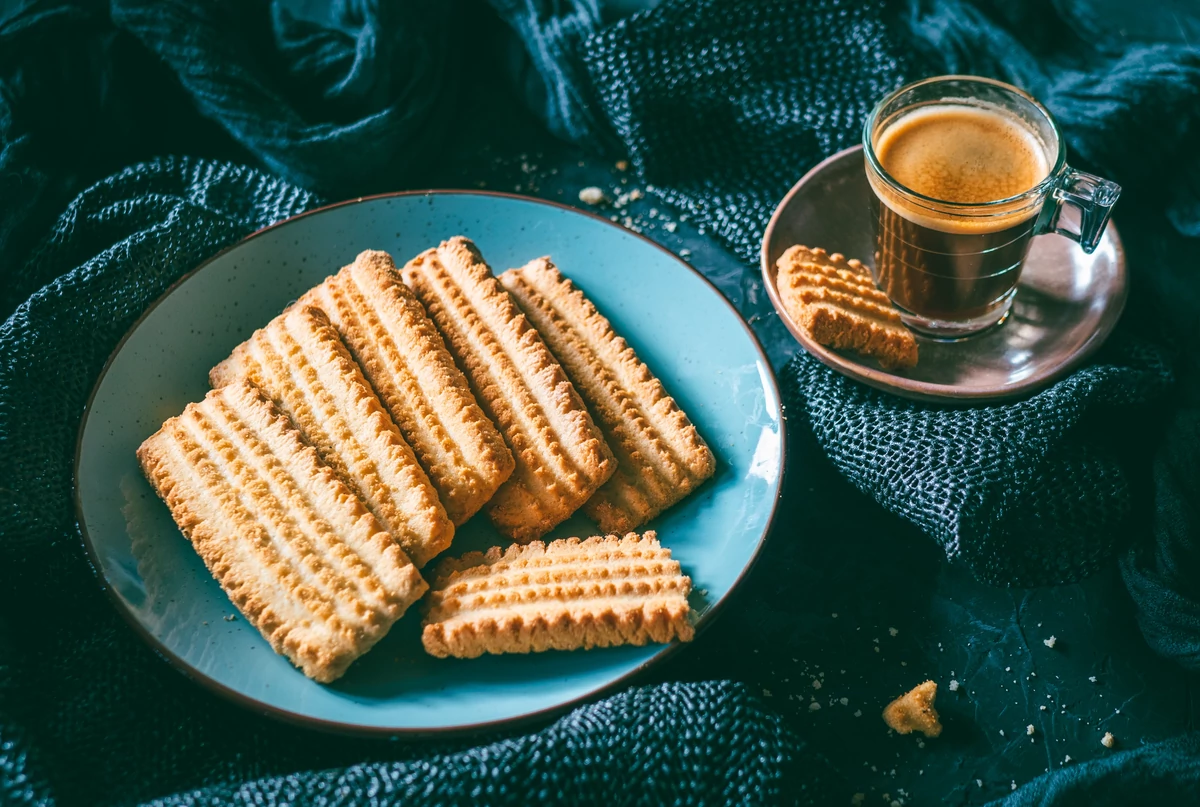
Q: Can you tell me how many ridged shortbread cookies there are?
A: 7